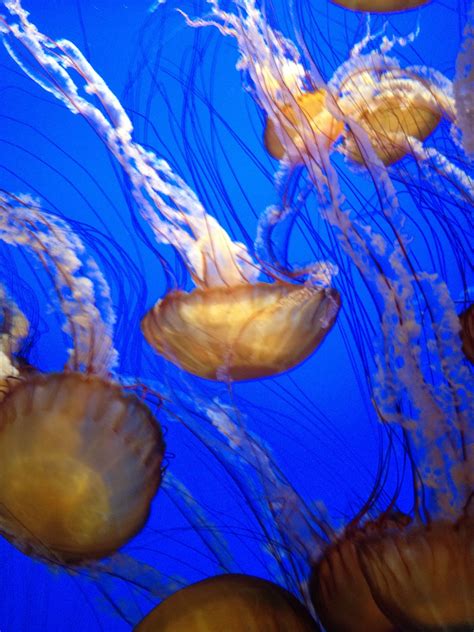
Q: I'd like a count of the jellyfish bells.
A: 9